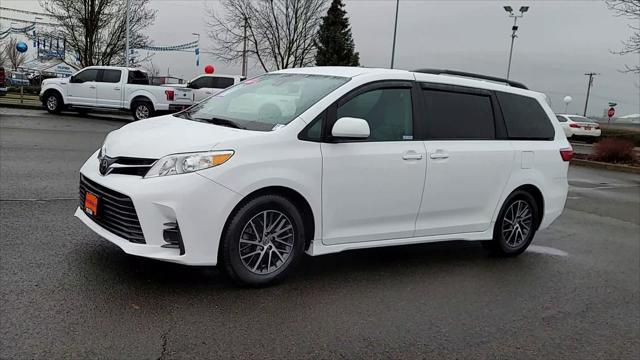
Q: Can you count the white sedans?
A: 1